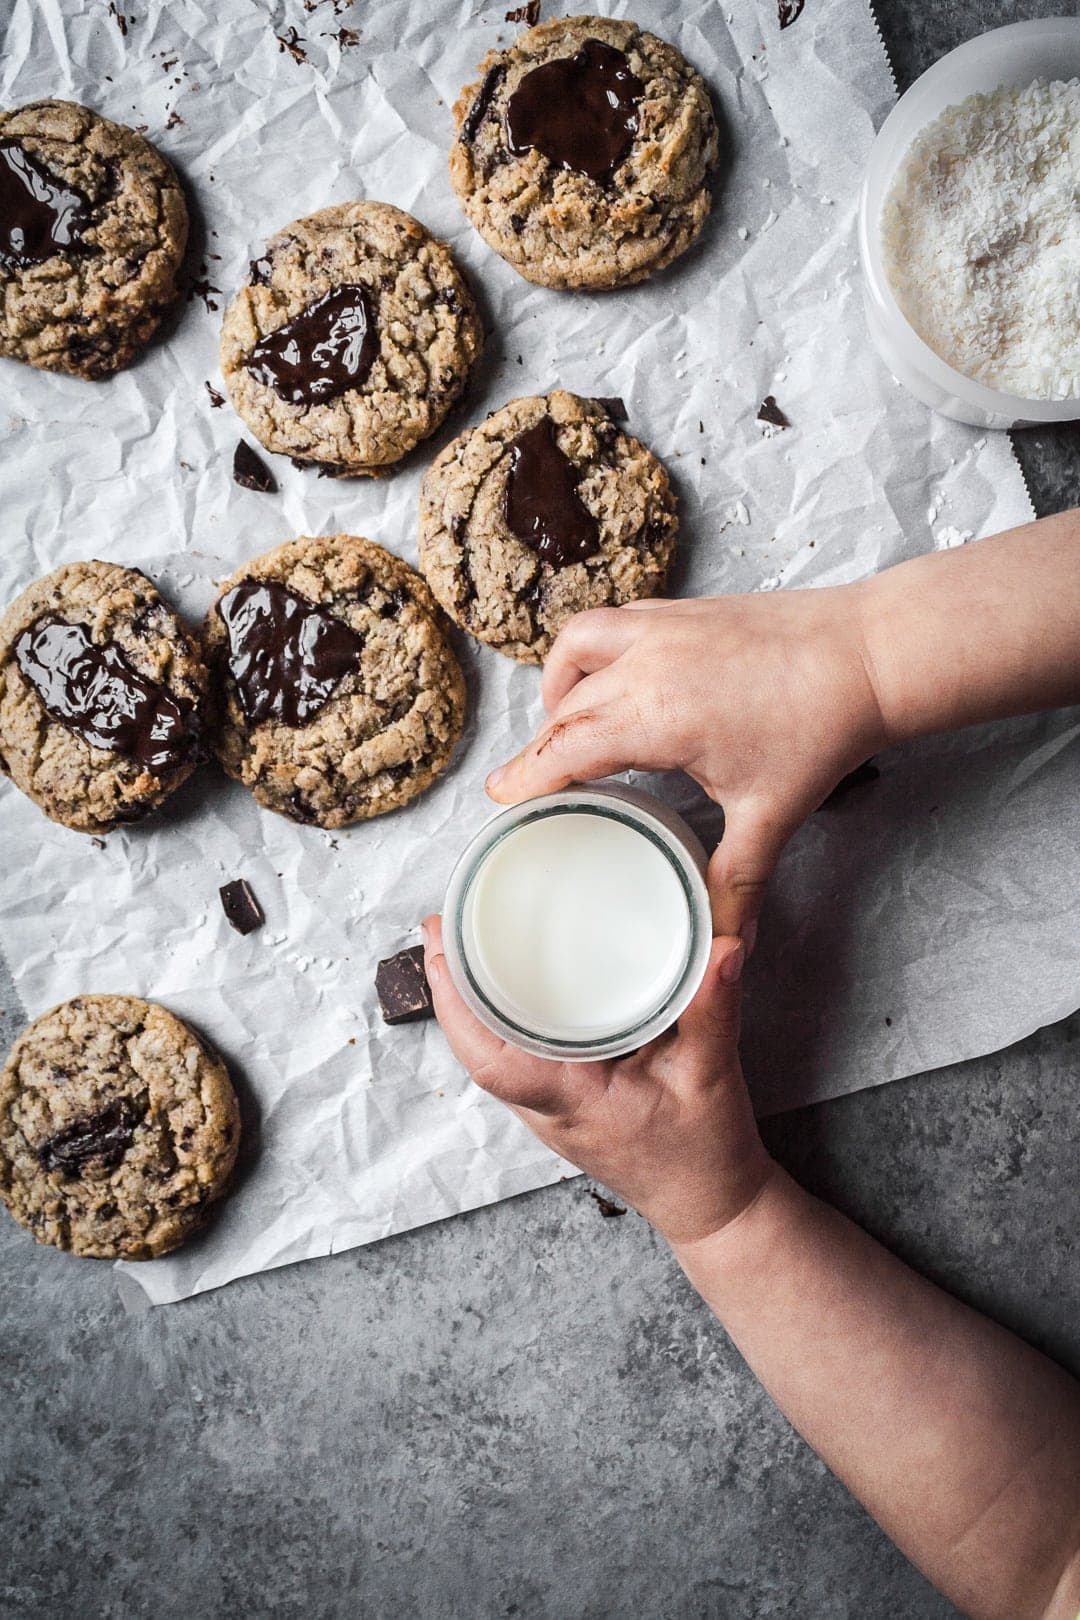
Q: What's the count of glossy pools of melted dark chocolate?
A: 6